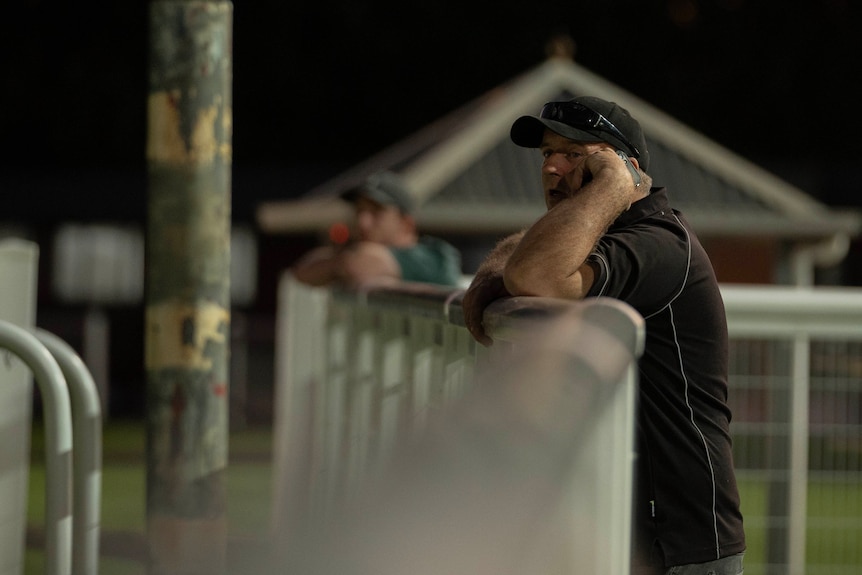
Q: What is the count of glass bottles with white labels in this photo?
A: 0